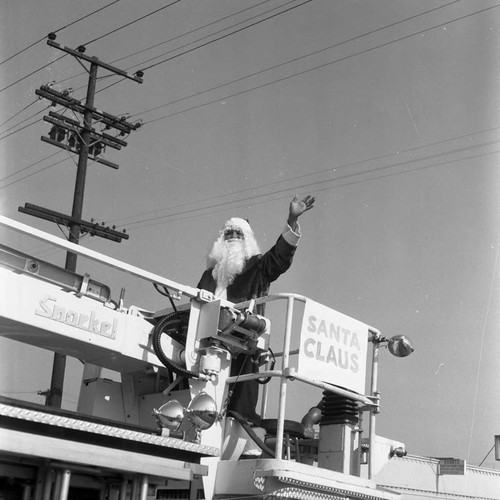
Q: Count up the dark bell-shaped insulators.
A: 3